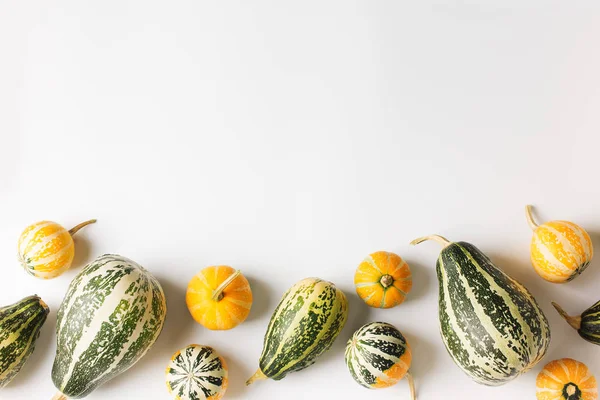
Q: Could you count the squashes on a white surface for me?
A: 12